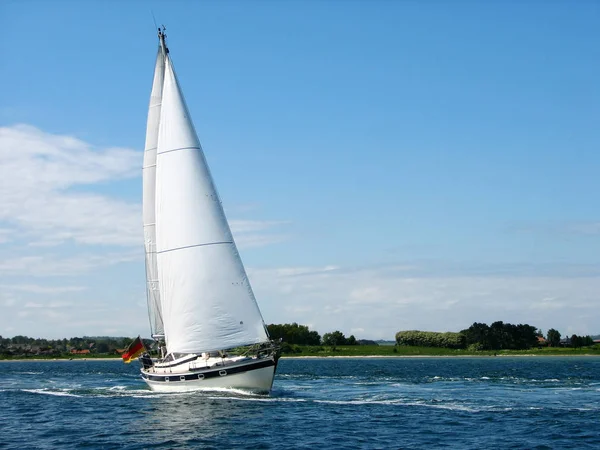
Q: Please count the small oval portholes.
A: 4